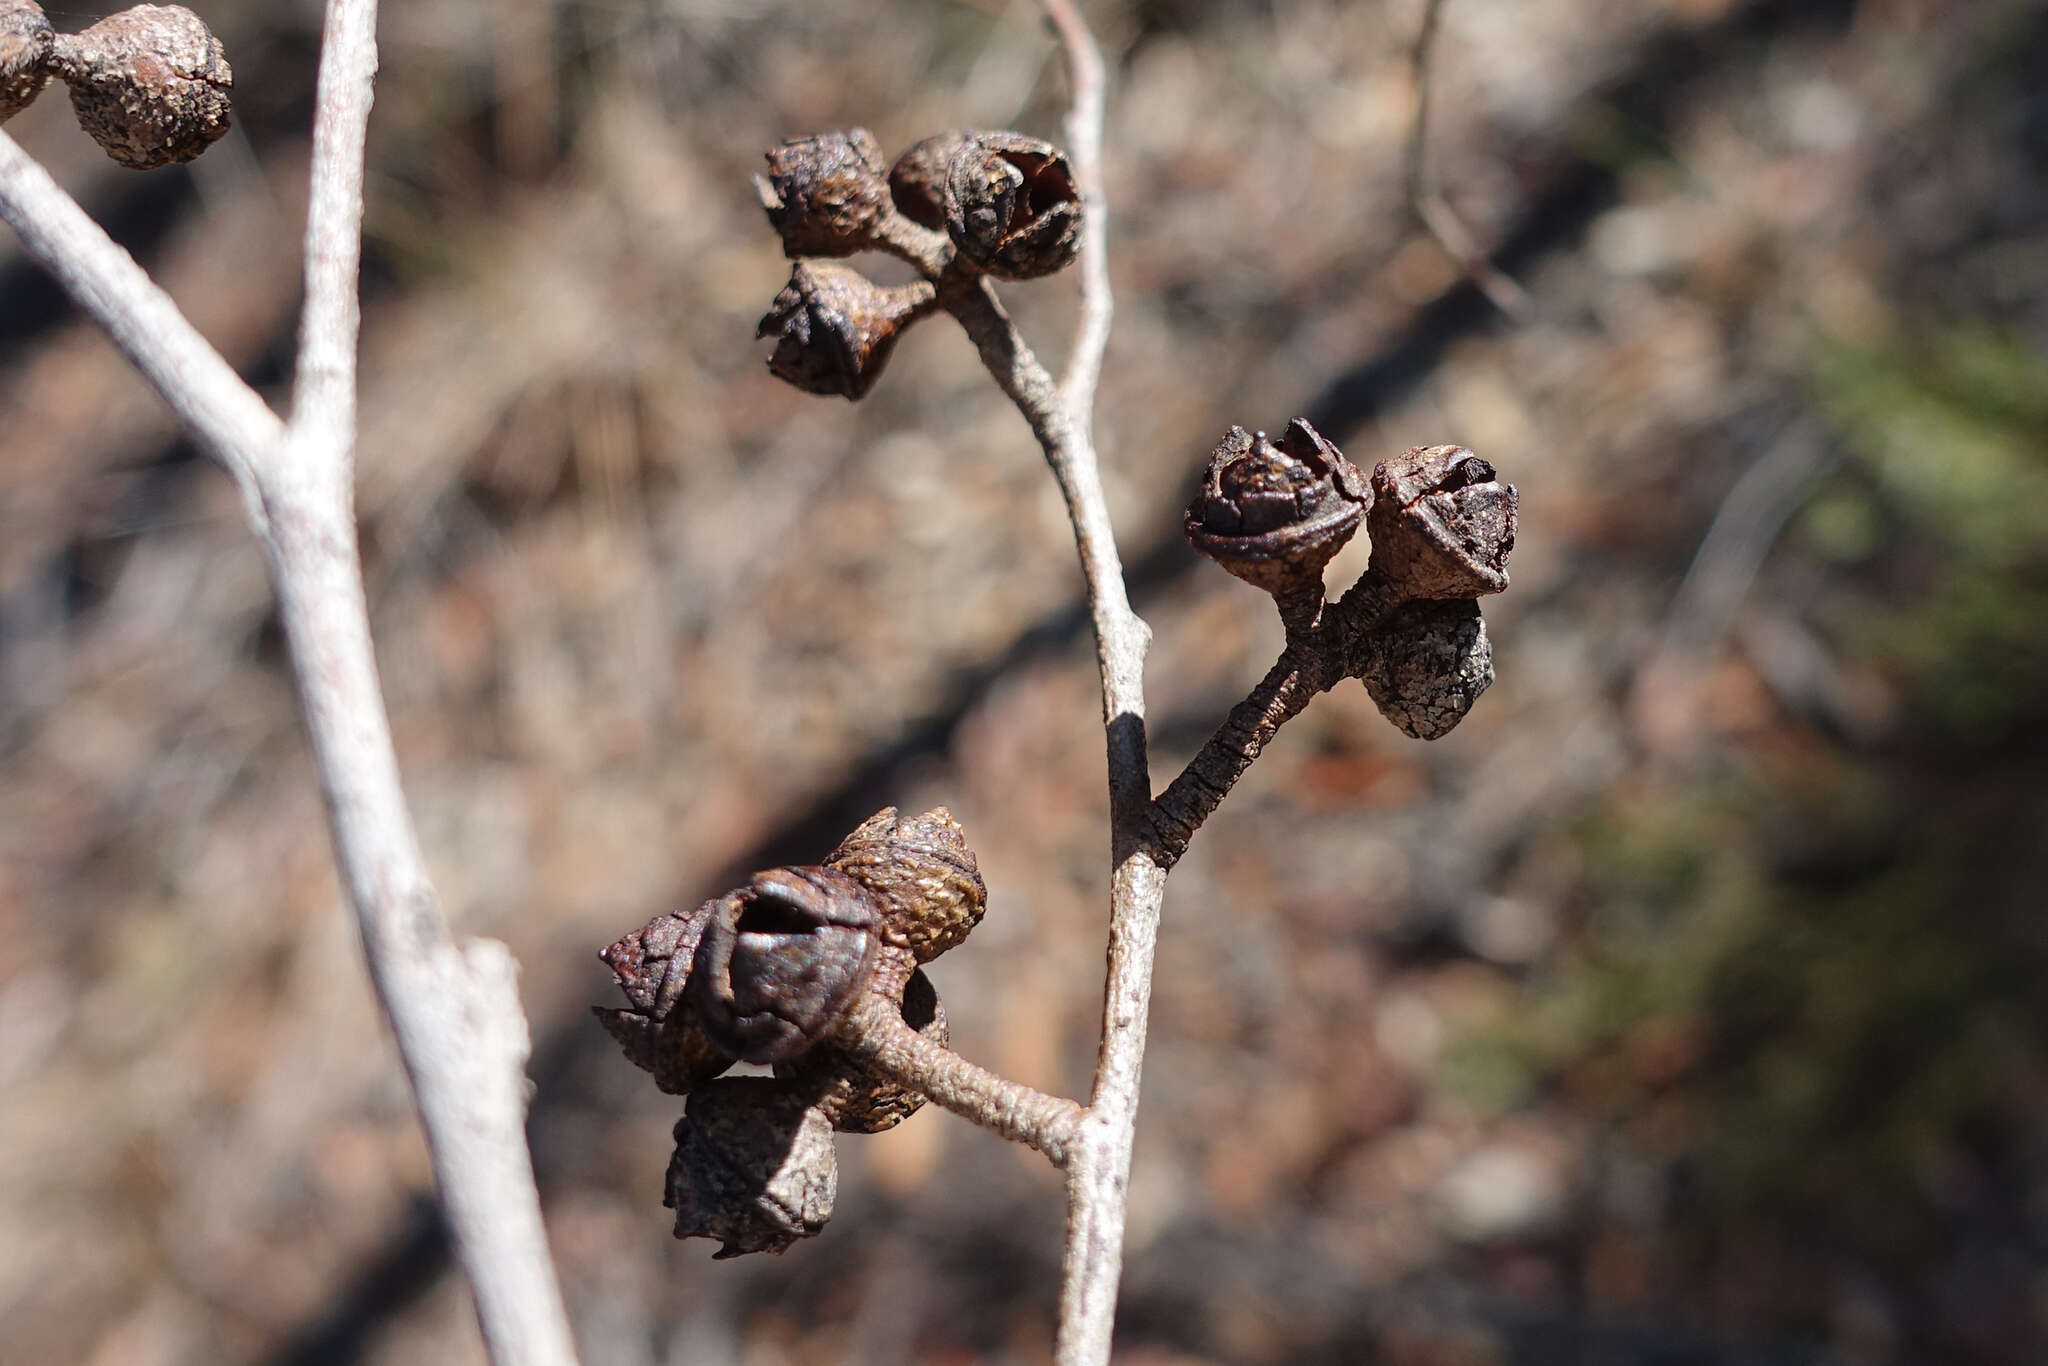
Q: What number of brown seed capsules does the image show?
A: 14